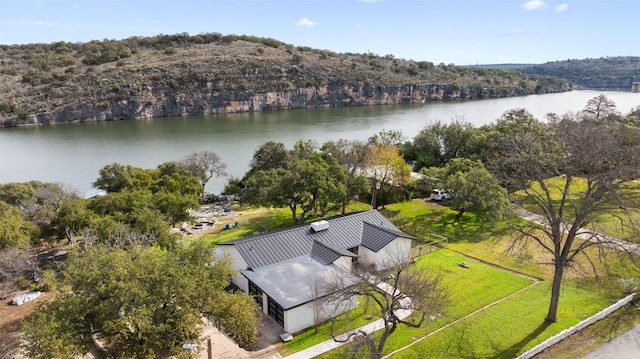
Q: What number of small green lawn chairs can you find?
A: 1